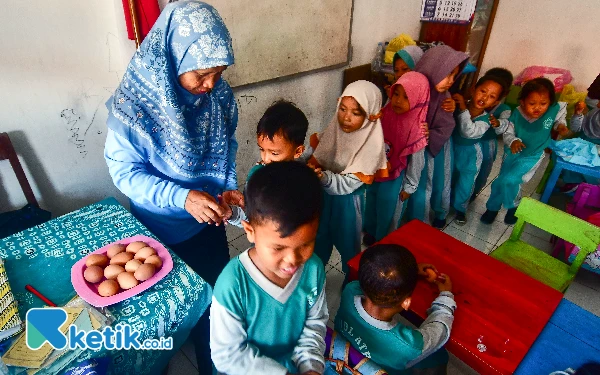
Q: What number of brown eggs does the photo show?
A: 12